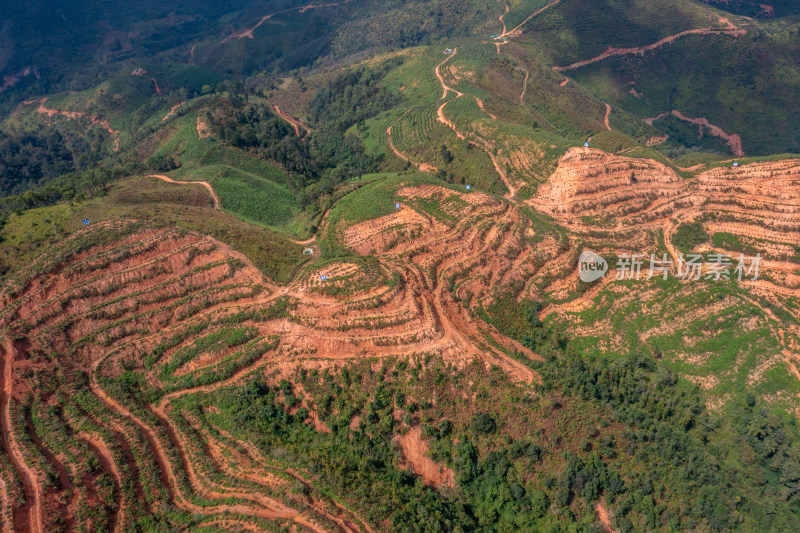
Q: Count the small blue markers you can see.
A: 6